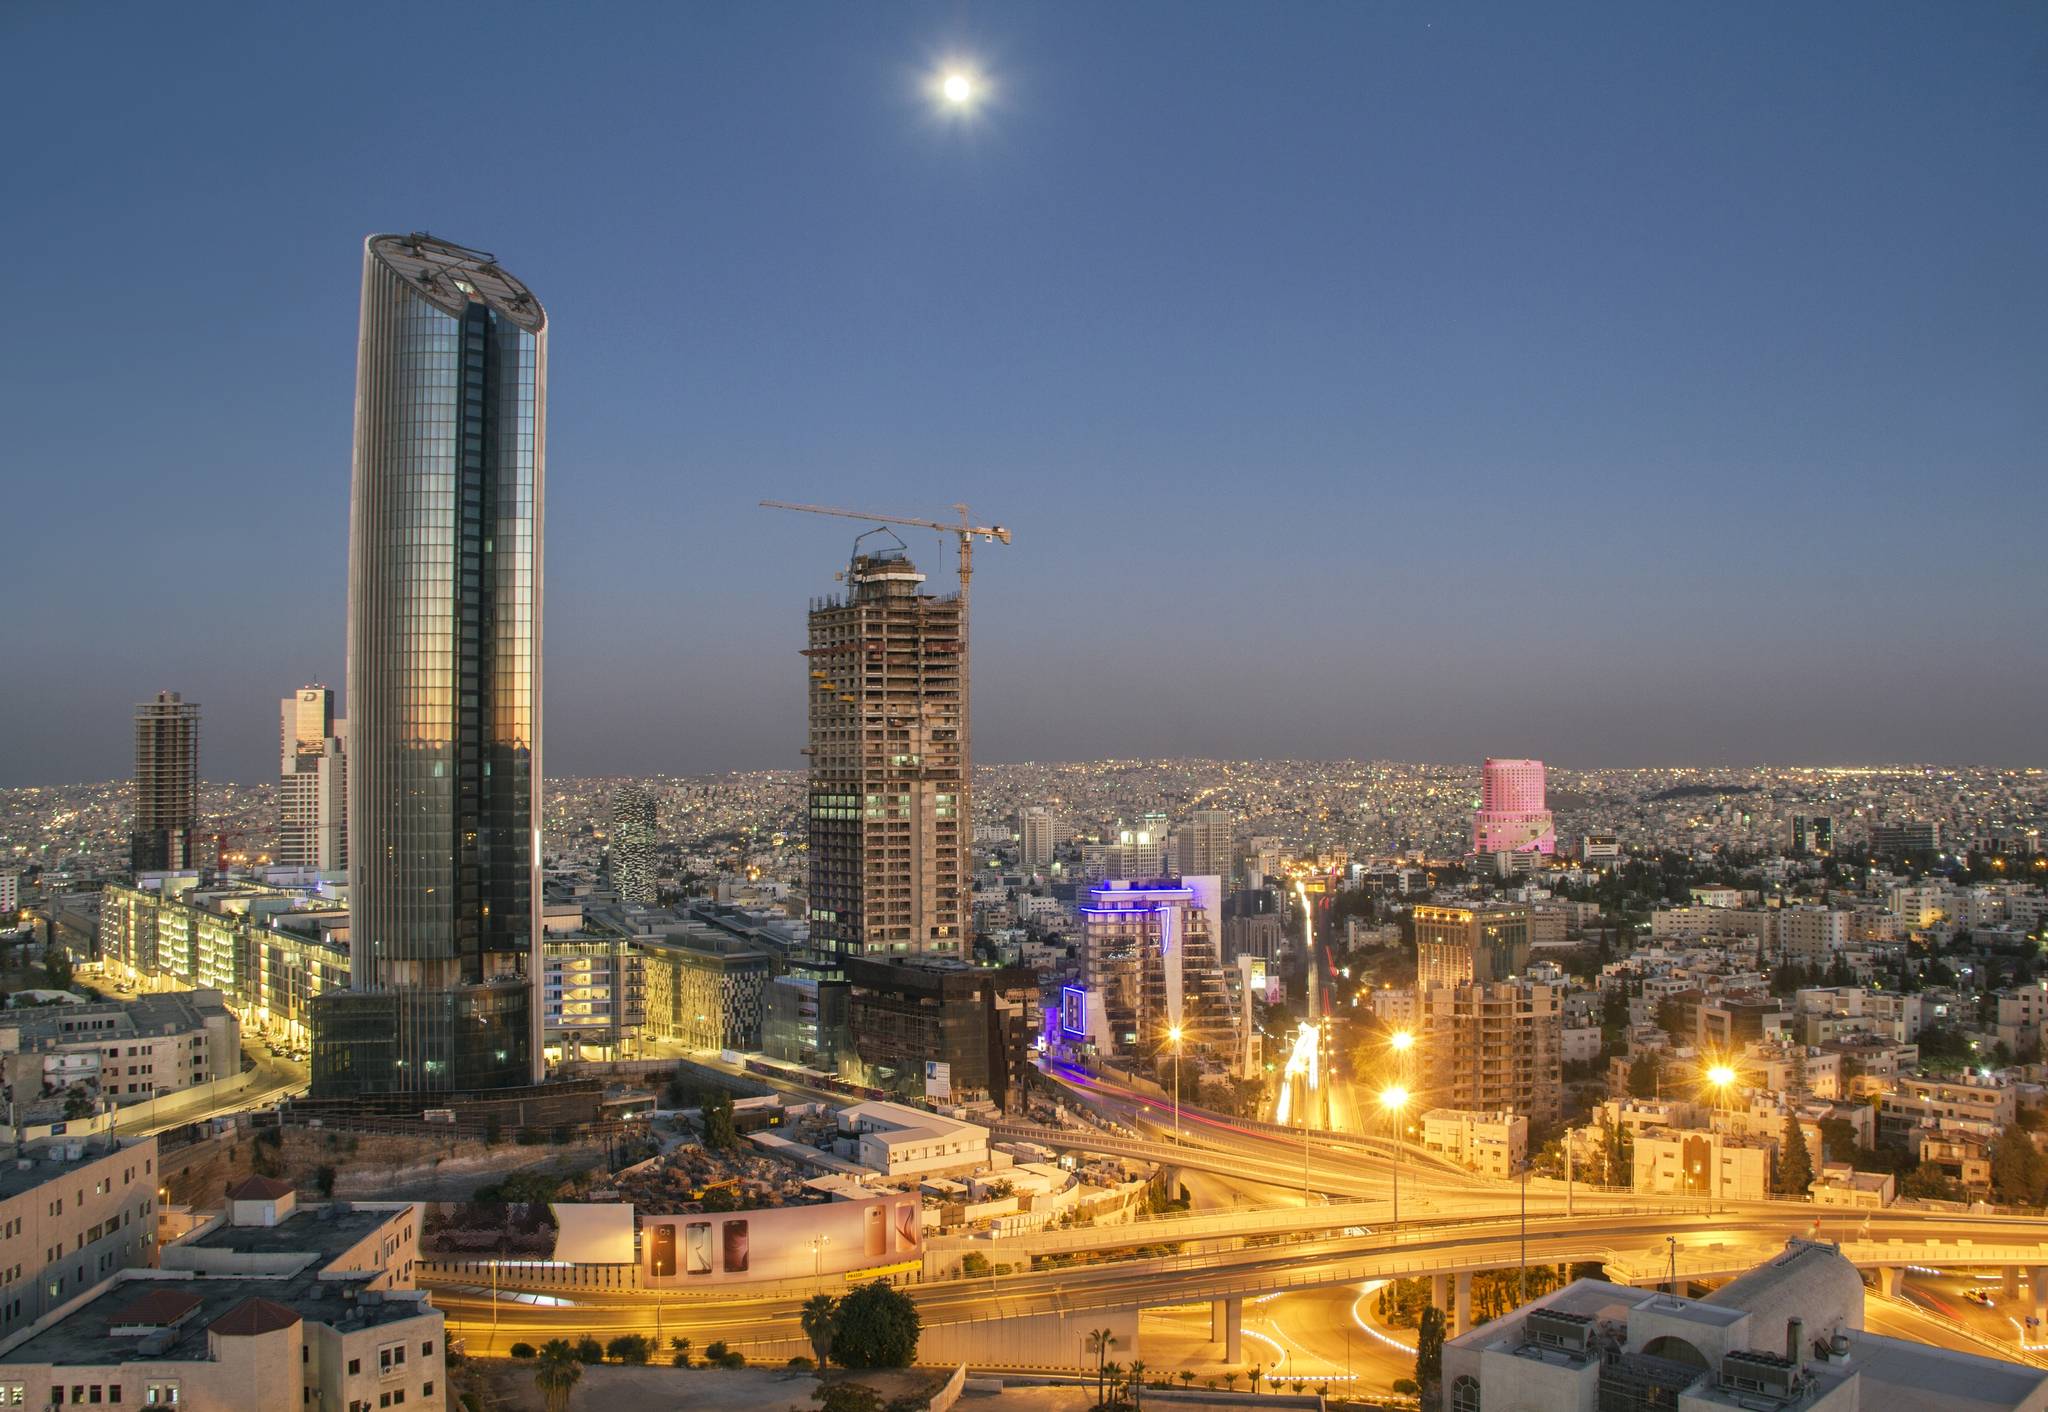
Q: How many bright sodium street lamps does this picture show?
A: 4